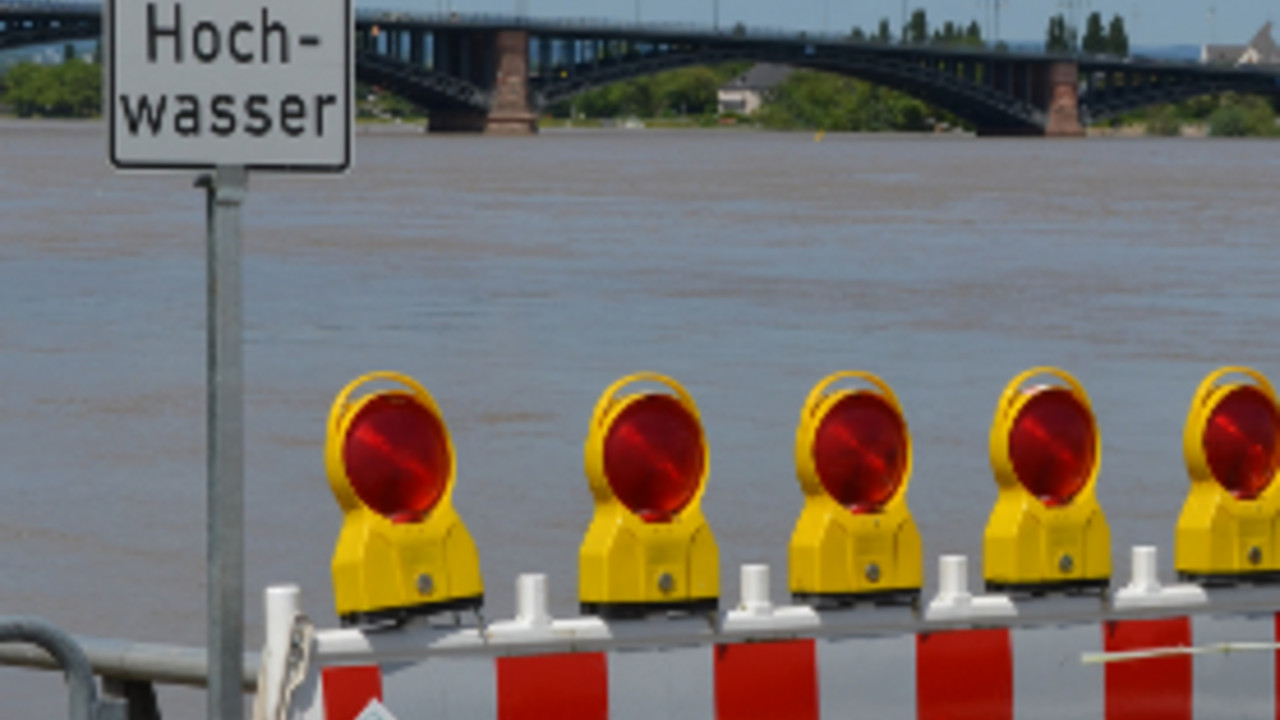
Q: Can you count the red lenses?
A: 5